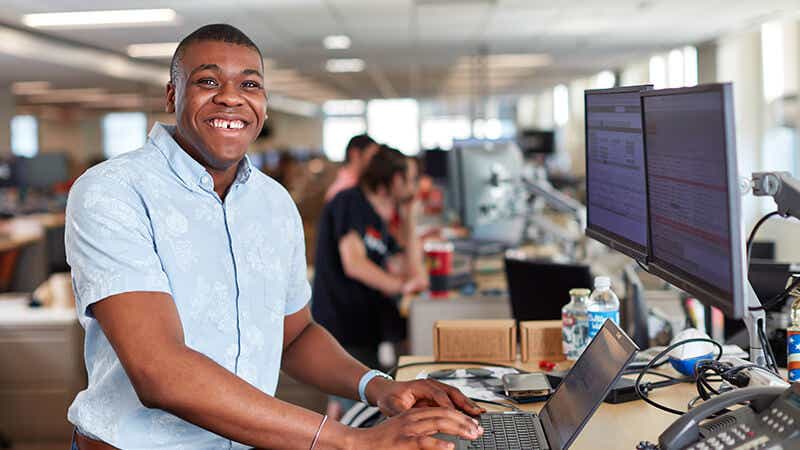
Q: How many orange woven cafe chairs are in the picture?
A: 0